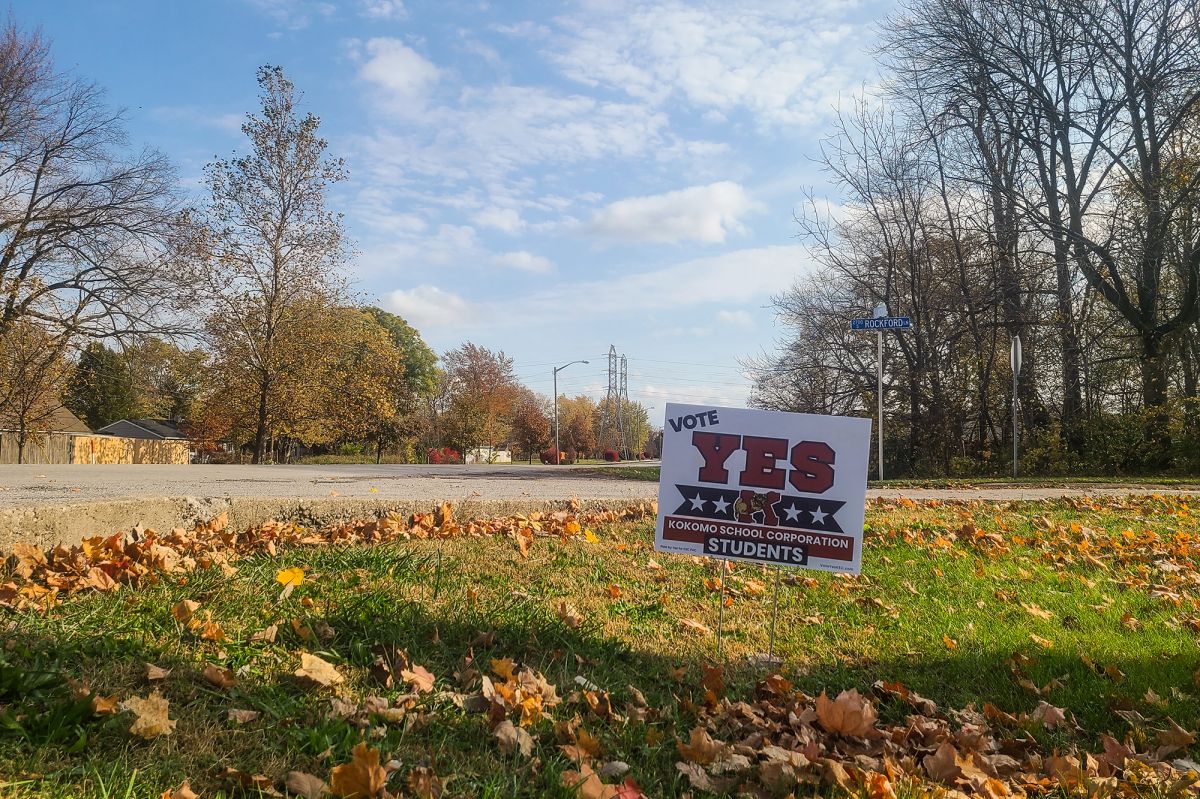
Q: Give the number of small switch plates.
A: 0